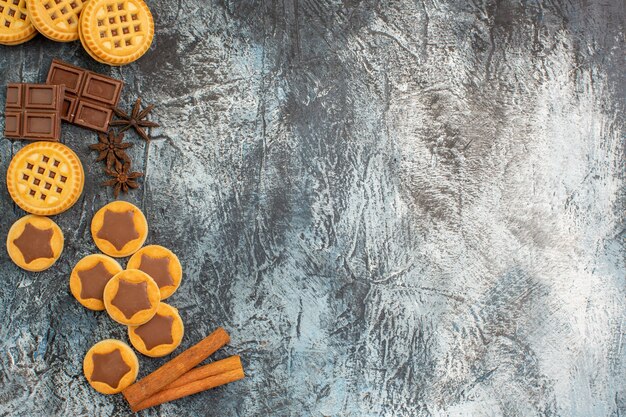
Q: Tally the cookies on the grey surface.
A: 11